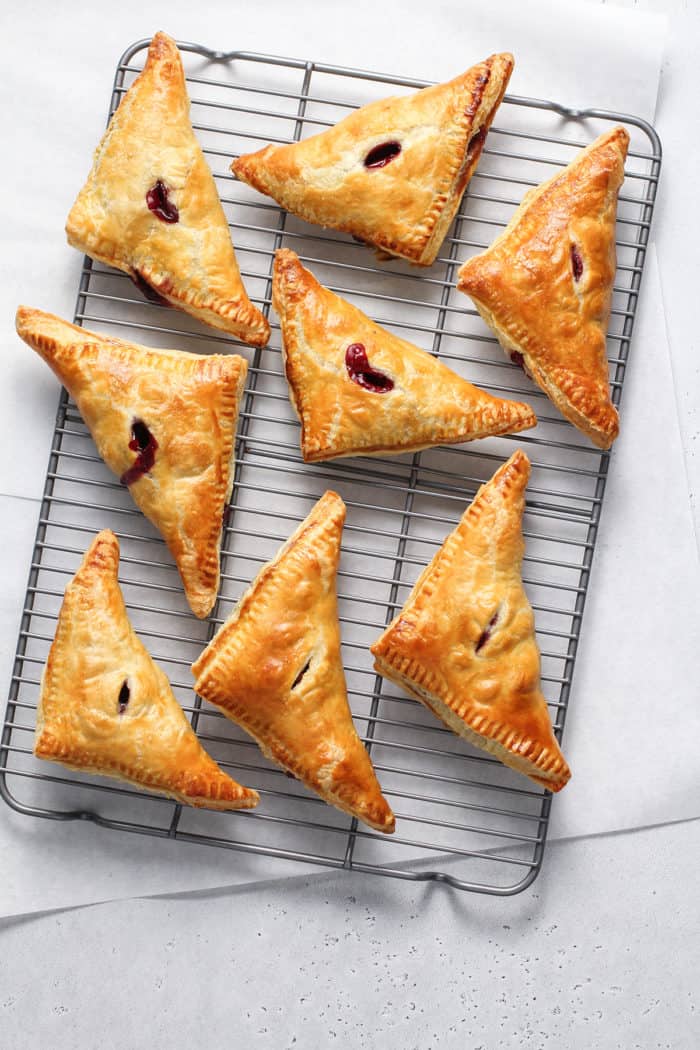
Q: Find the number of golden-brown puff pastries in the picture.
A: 8